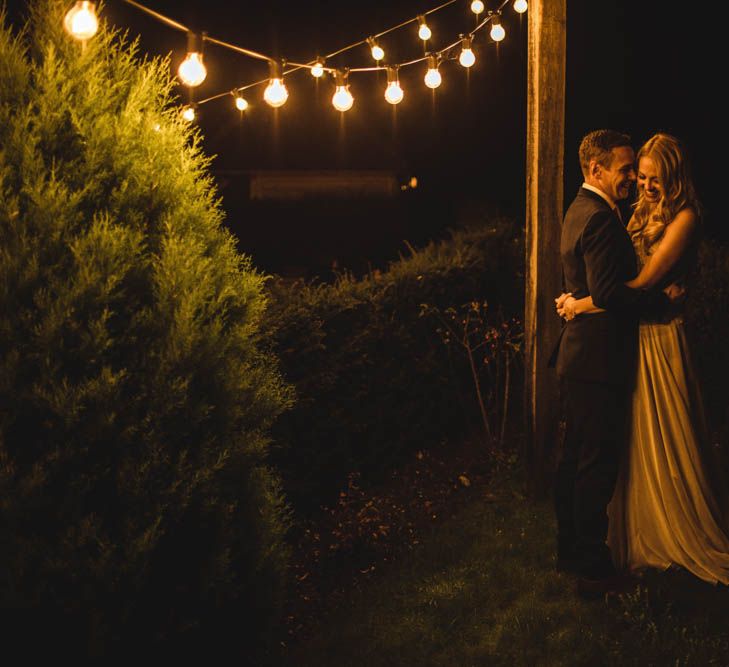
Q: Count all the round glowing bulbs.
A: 15